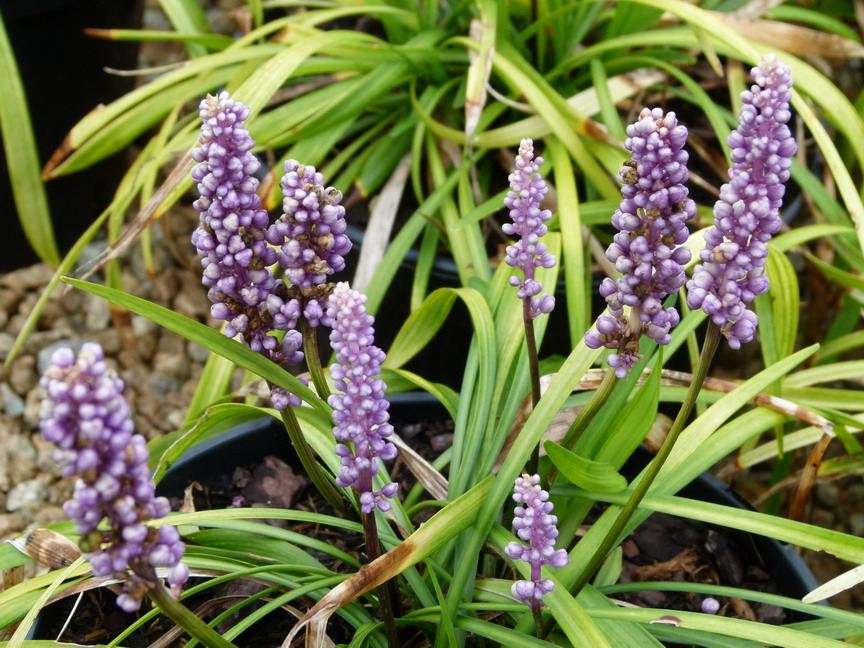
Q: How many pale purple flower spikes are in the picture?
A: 8